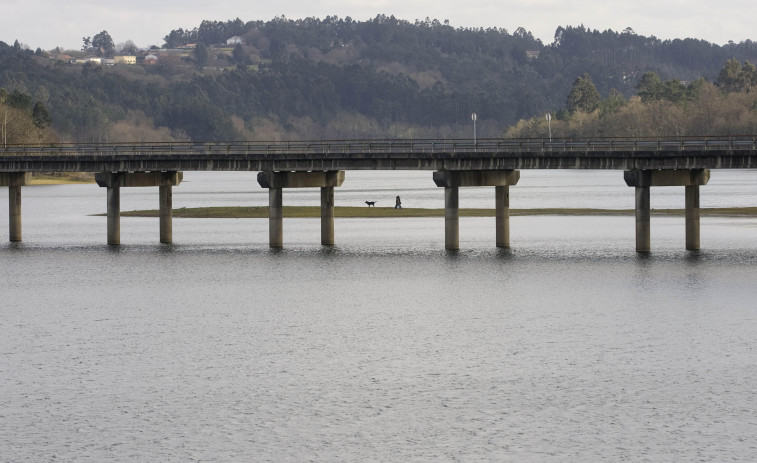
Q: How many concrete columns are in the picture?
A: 9